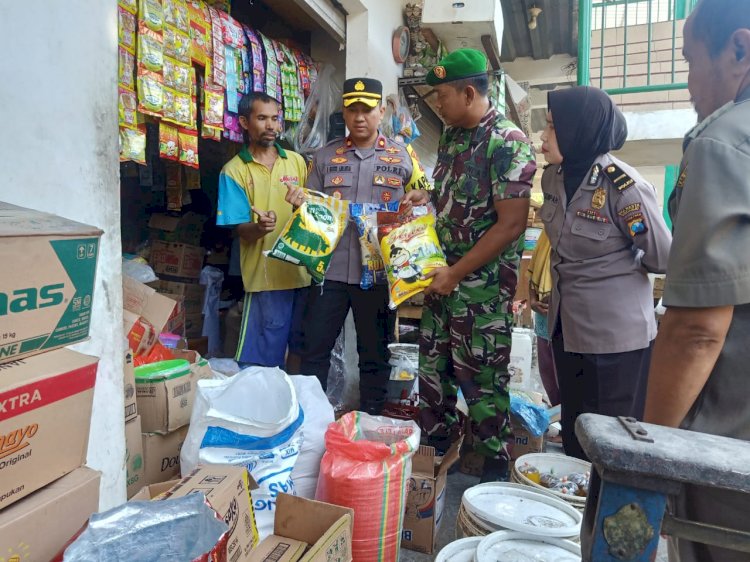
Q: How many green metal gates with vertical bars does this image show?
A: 1